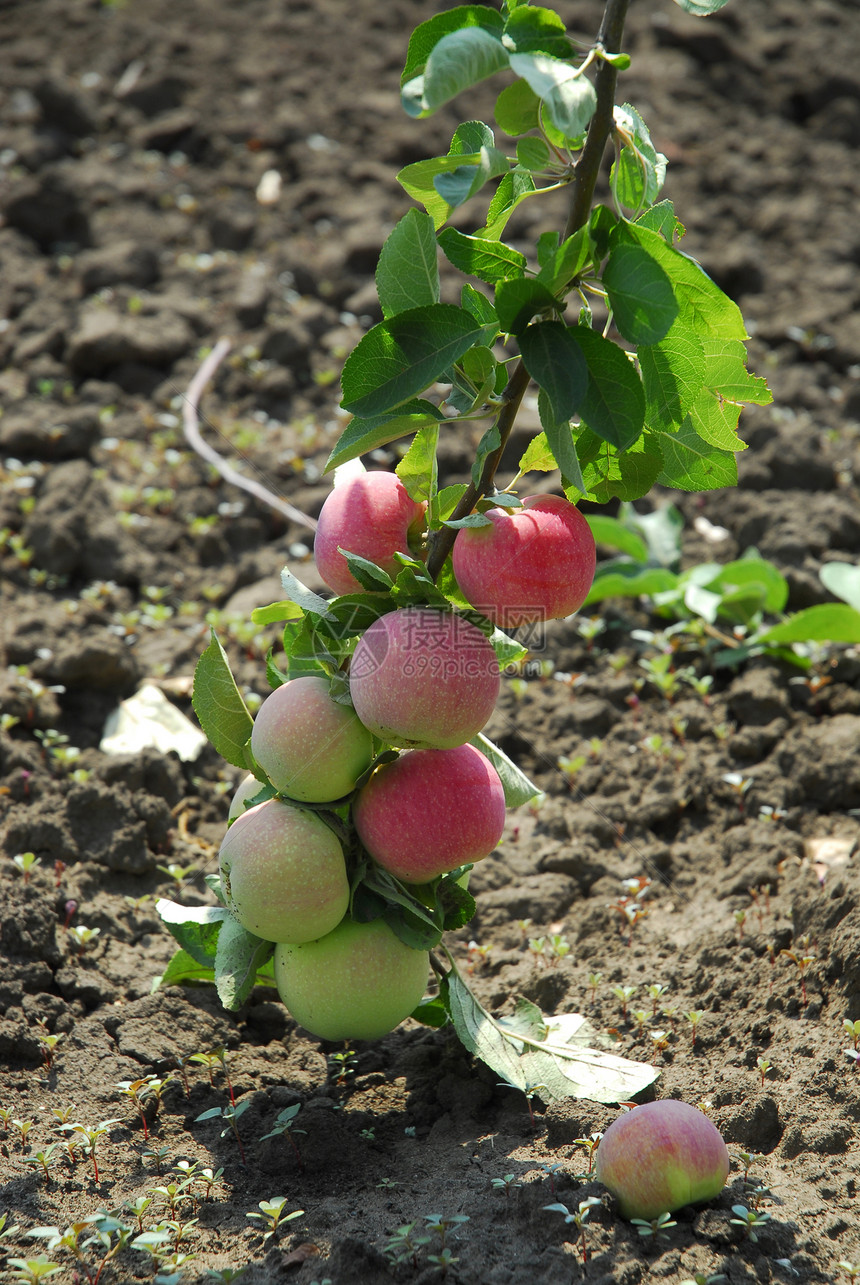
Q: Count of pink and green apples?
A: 9